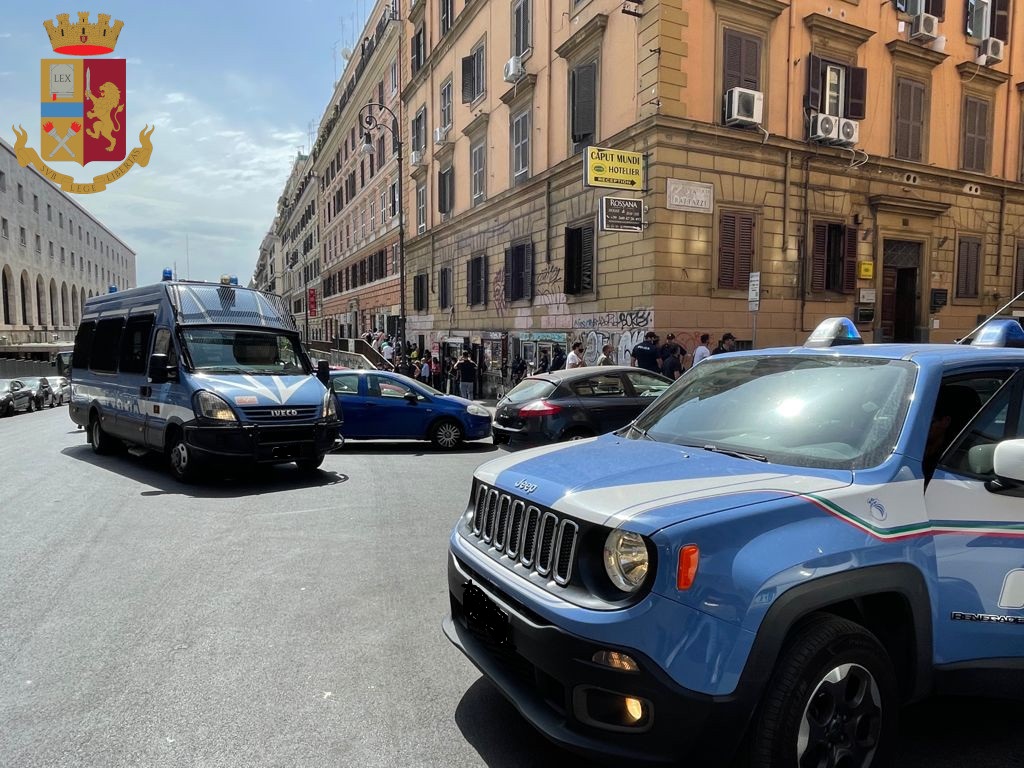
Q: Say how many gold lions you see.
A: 1